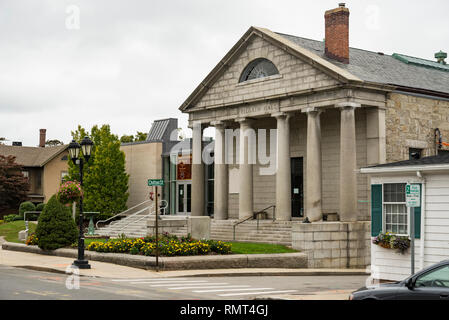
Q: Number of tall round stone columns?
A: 6